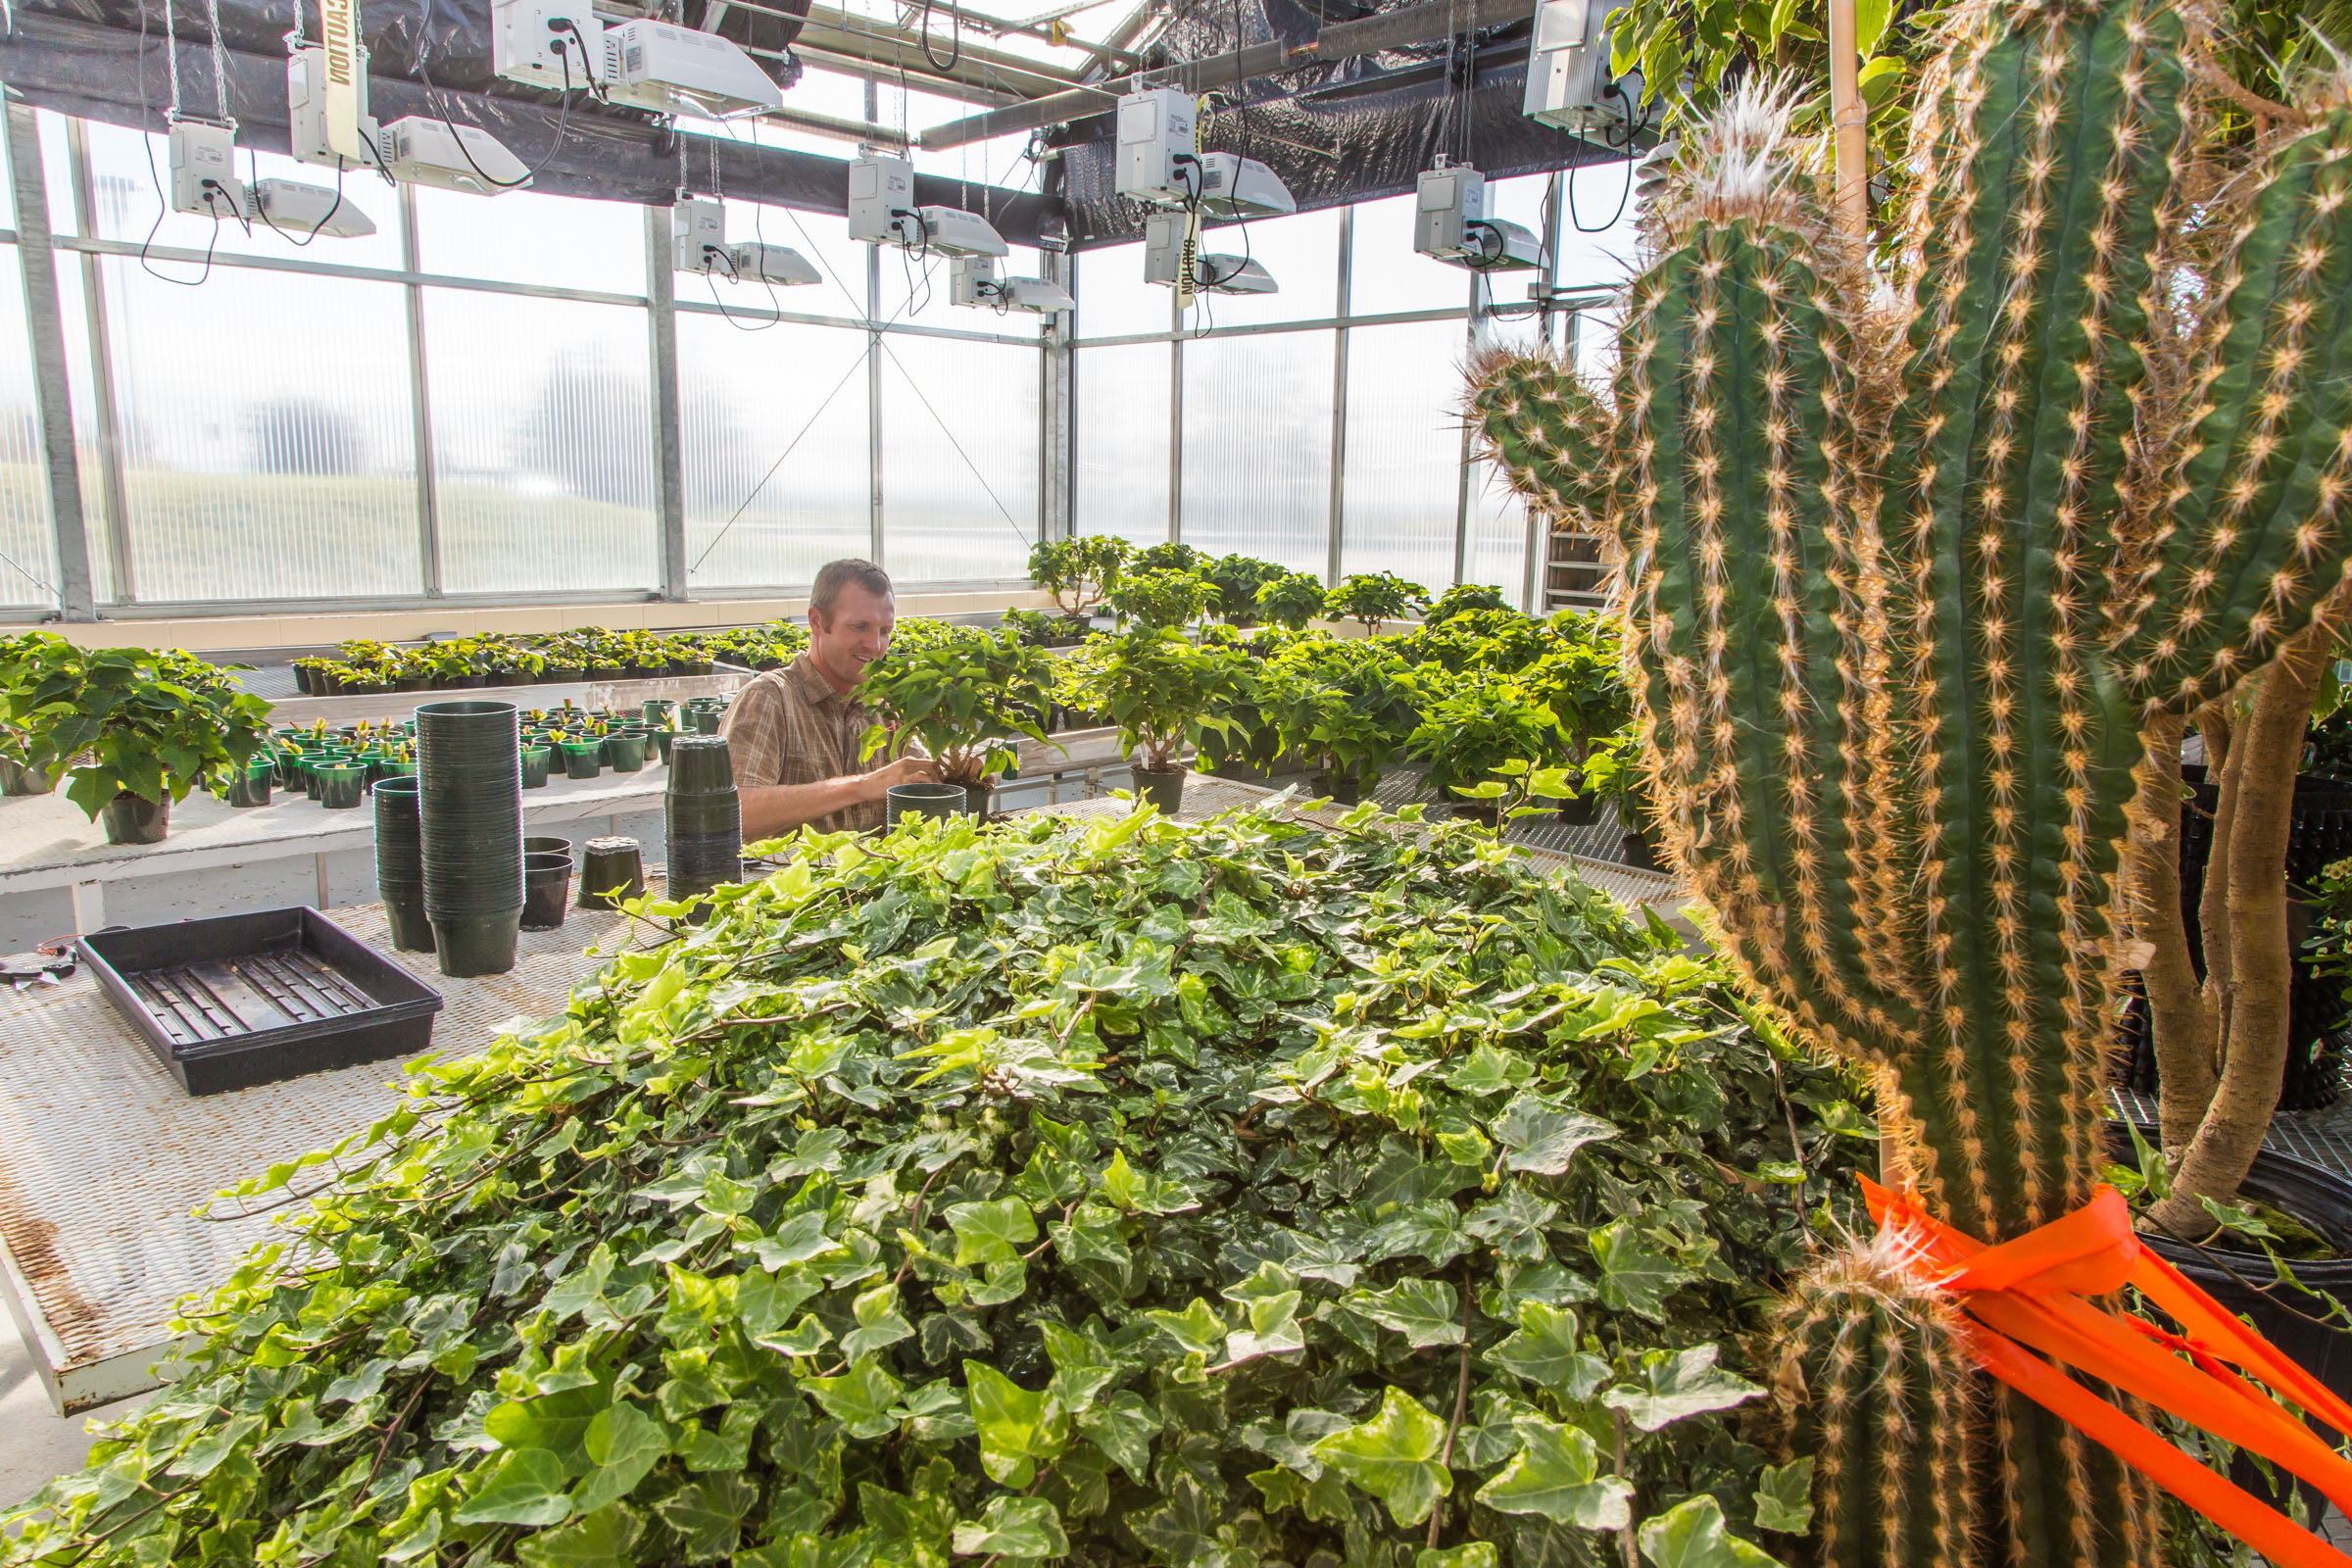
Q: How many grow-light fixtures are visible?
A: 10